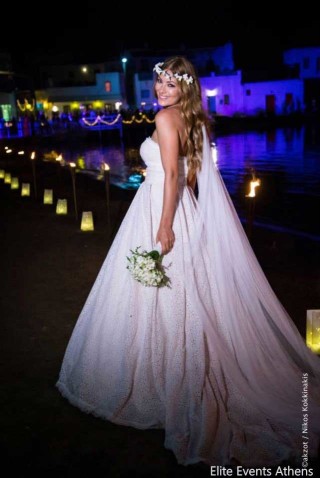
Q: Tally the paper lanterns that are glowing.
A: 8